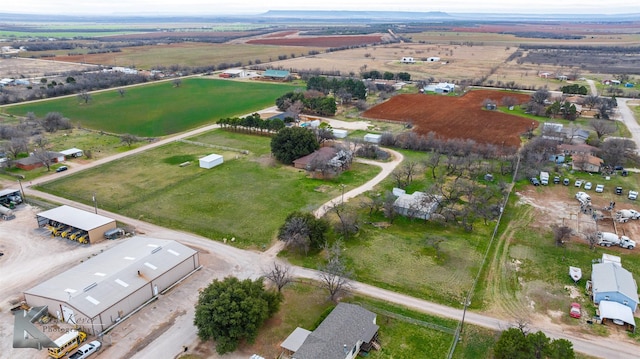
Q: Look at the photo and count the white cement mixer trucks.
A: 3